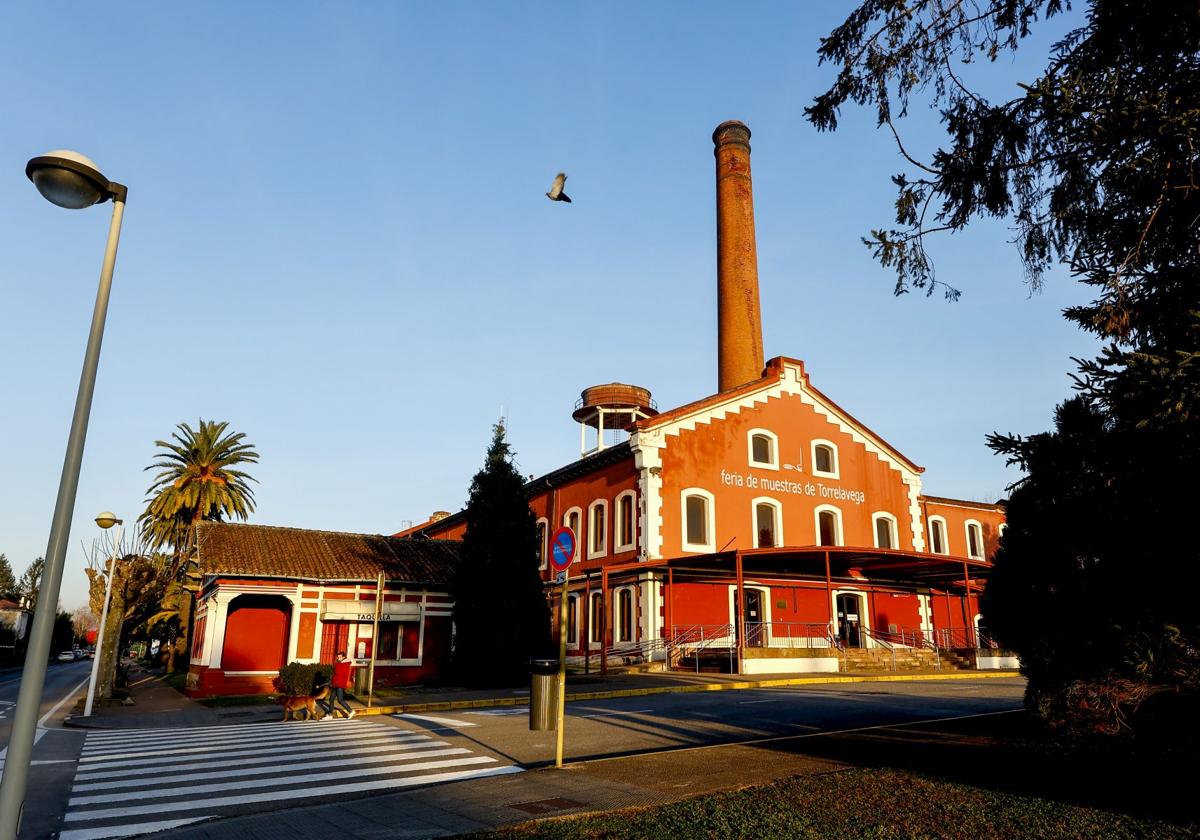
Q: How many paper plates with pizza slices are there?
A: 0